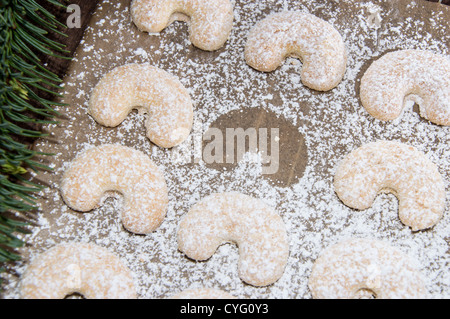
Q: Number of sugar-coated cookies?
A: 10